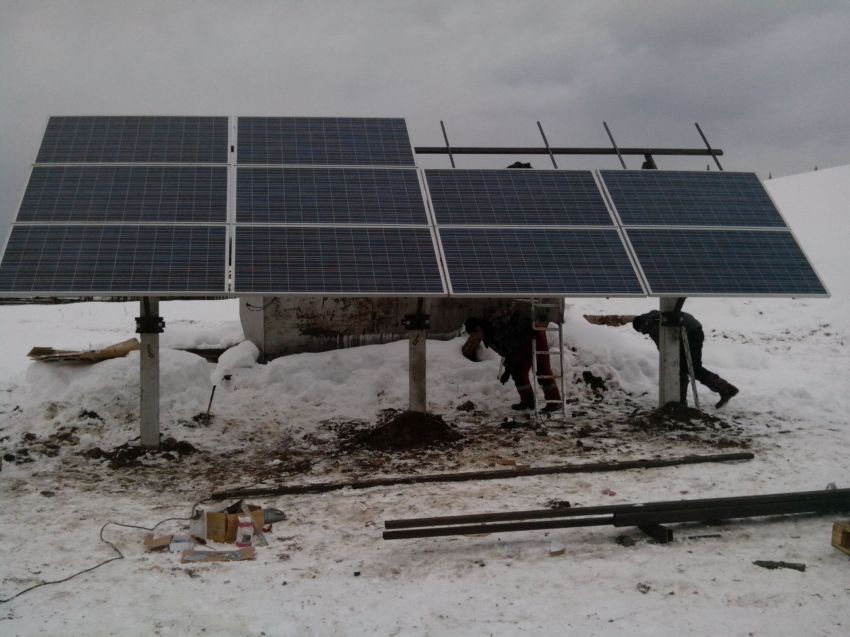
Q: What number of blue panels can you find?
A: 10